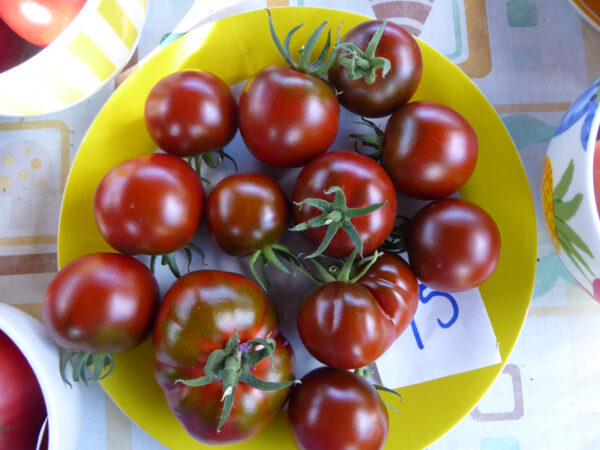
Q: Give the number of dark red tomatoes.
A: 12